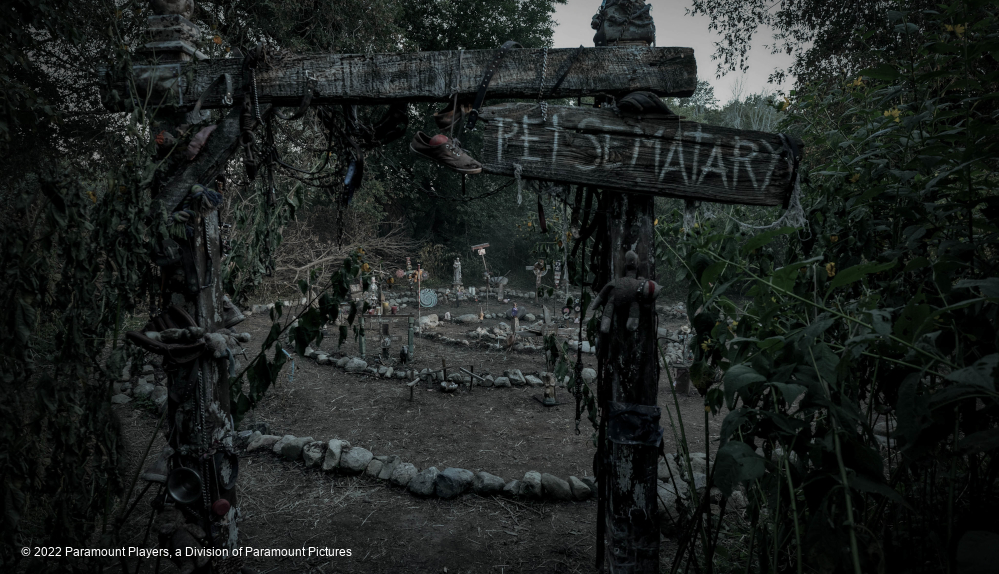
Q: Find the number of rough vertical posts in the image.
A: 2